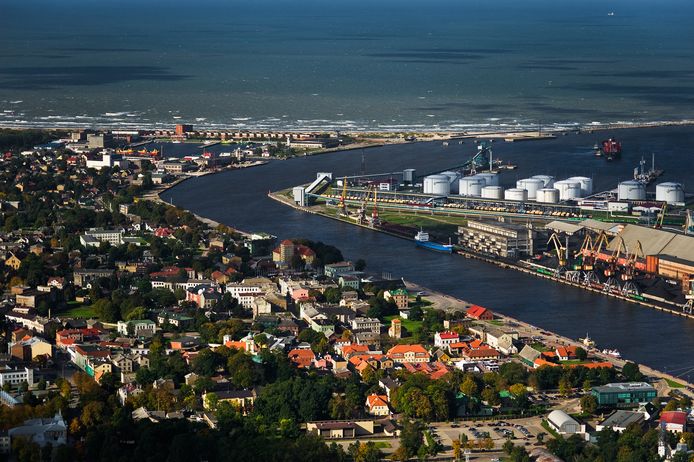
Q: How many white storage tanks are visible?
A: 13